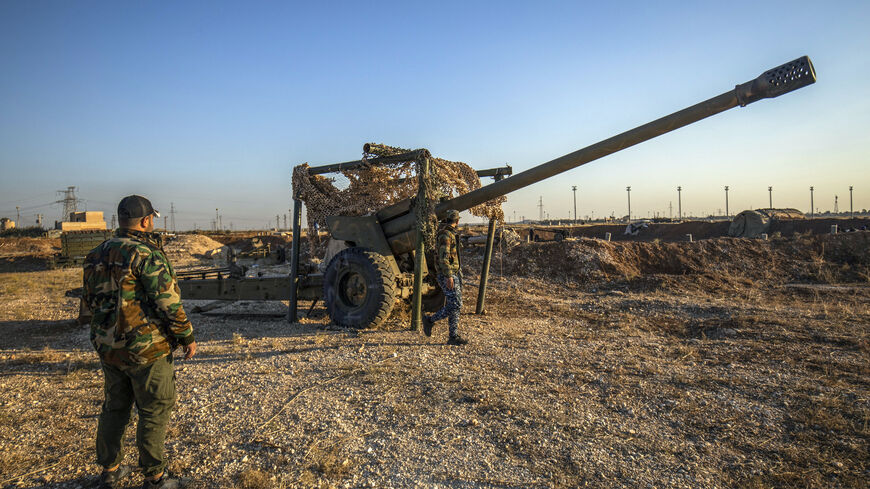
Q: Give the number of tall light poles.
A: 7